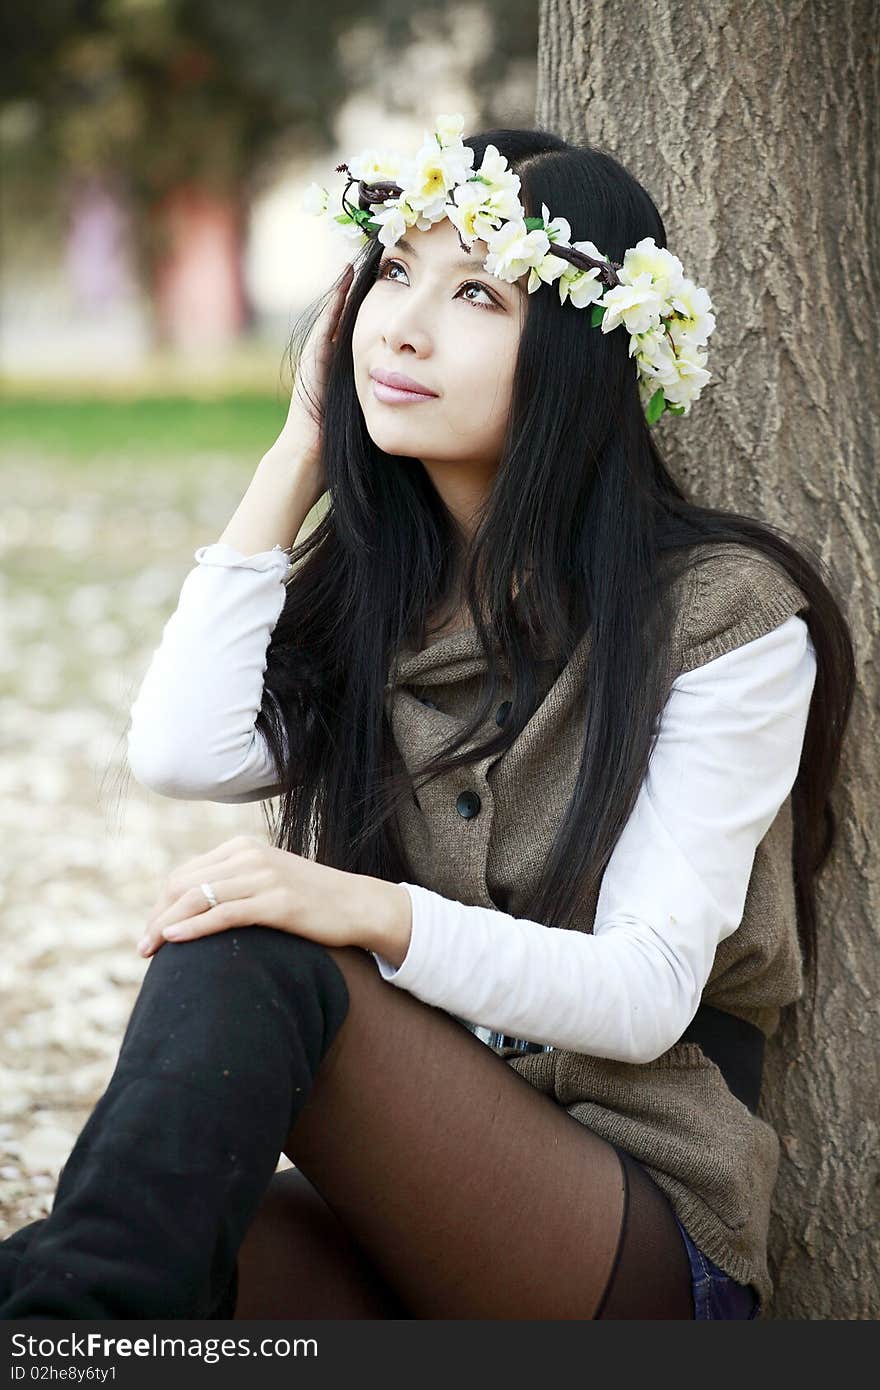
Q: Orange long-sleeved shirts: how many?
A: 0